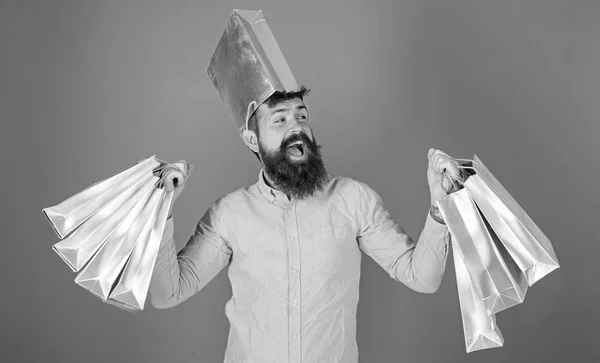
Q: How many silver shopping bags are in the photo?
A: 8